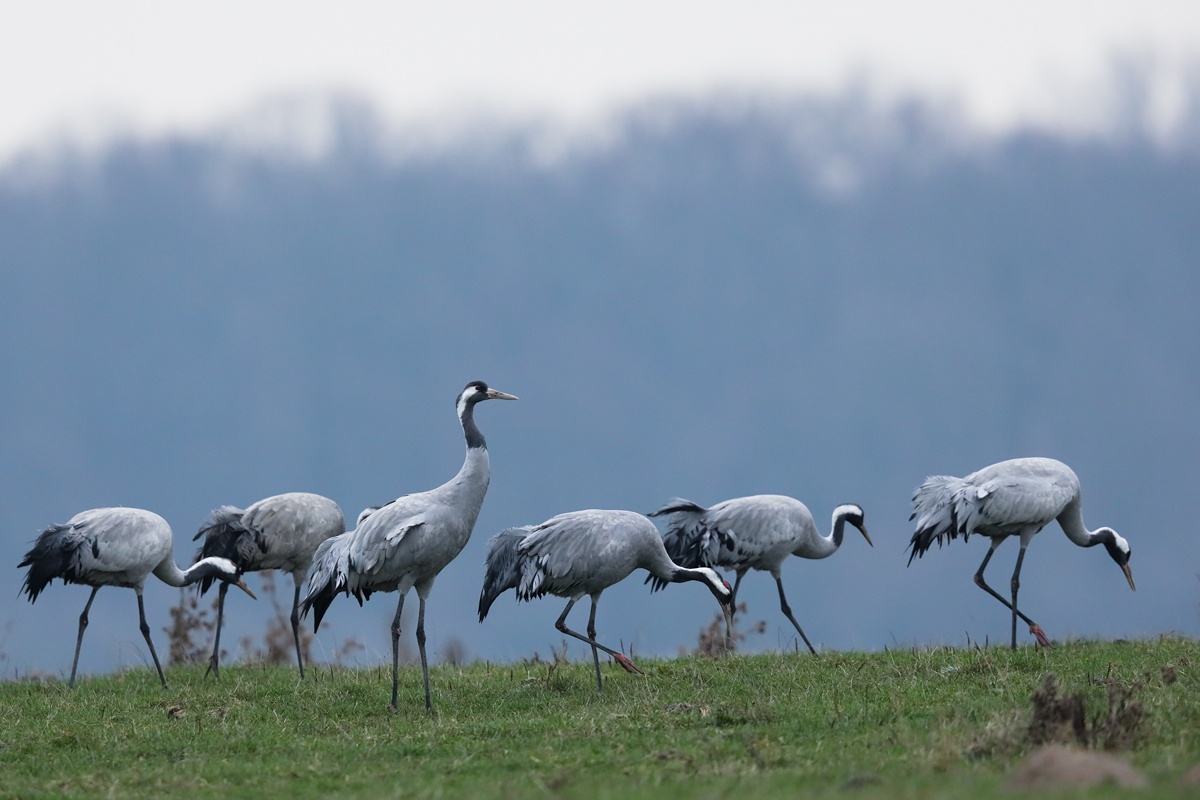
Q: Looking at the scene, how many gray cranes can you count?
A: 6